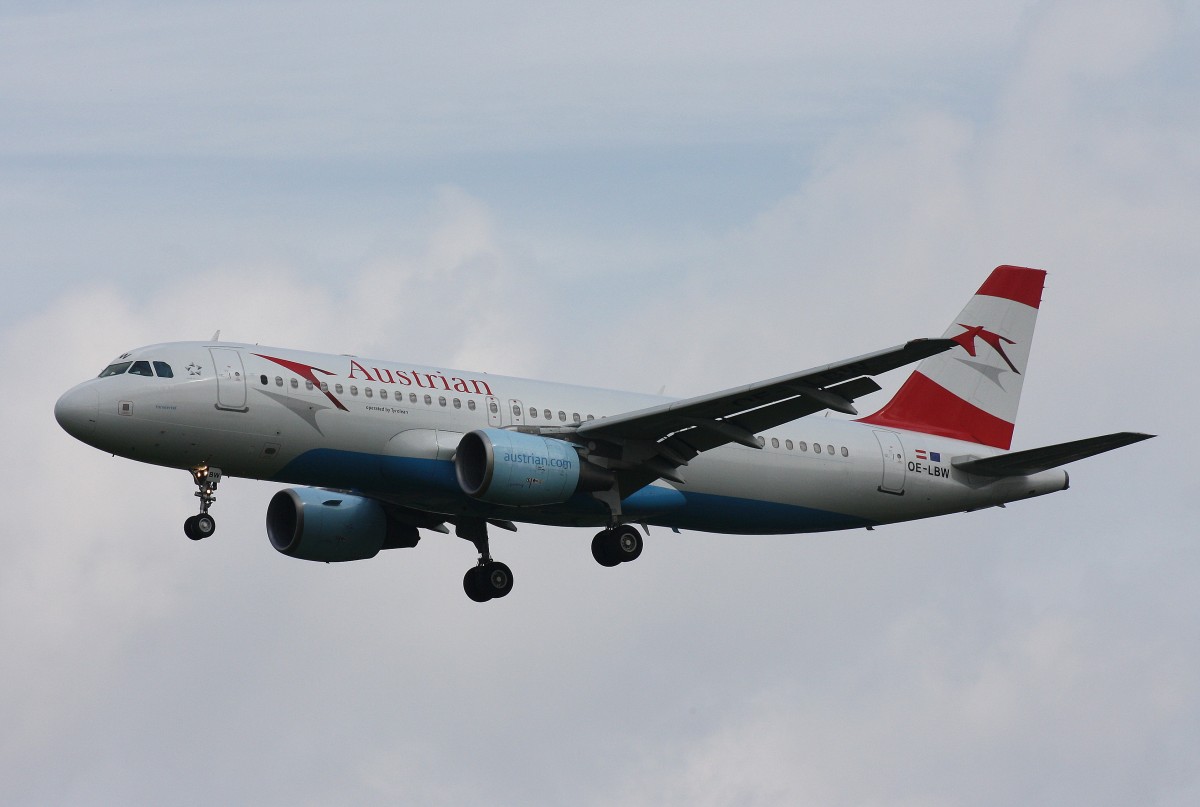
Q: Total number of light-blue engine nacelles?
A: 2